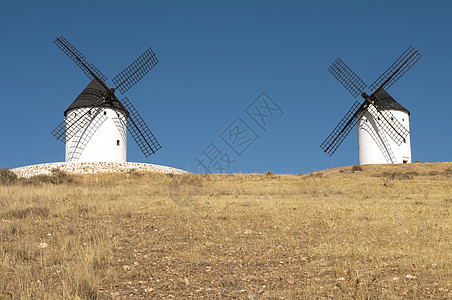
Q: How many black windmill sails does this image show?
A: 8